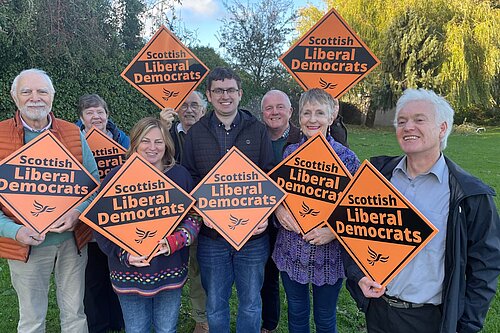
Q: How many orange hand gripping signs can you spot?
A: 8